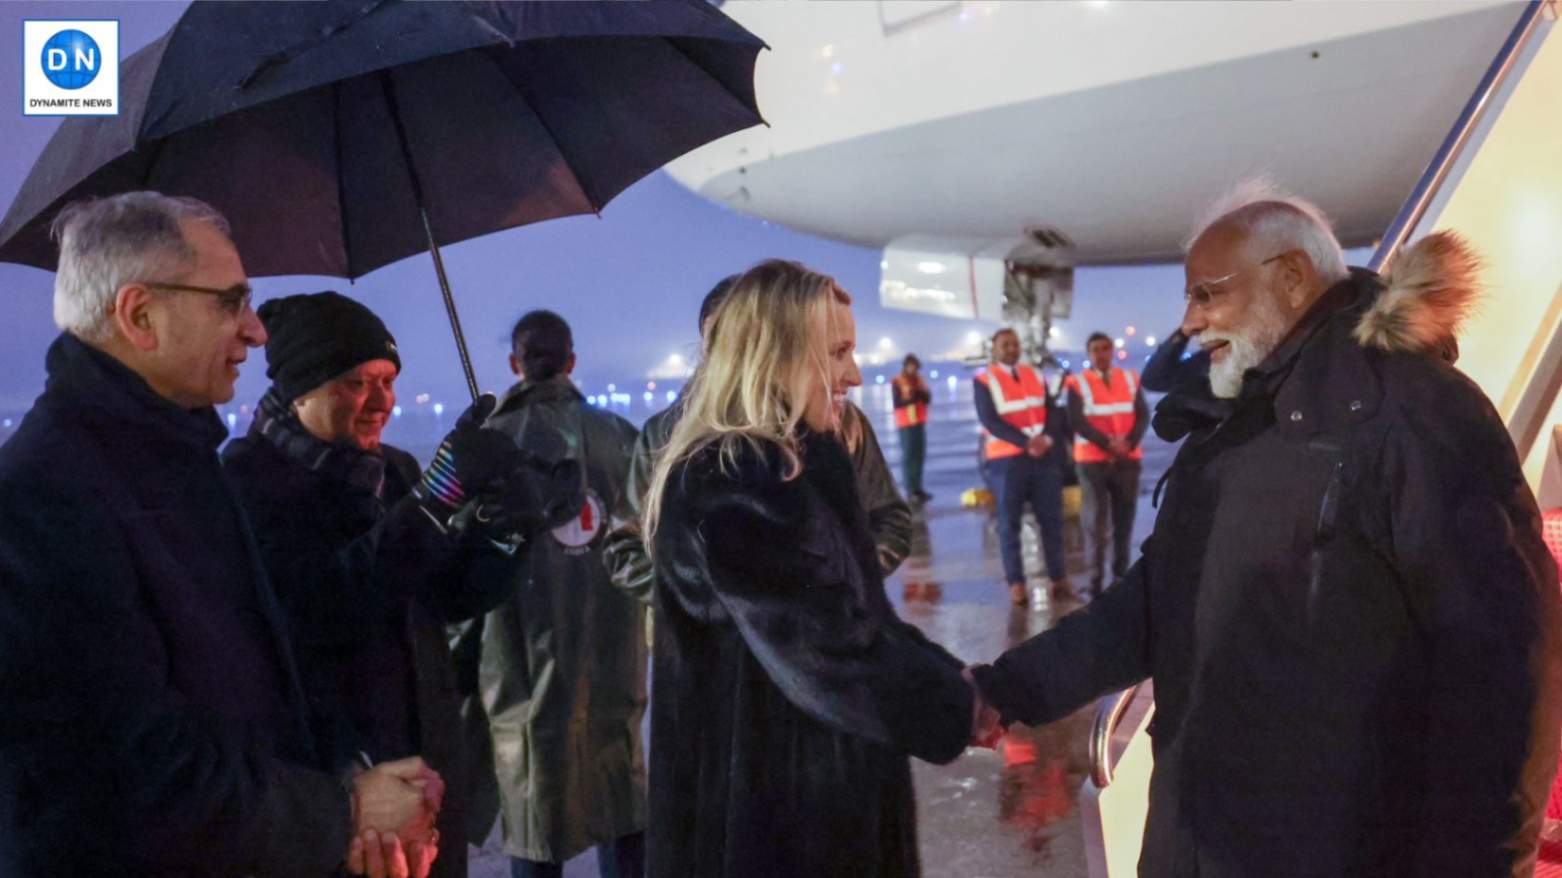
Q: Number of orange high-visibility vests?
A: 3